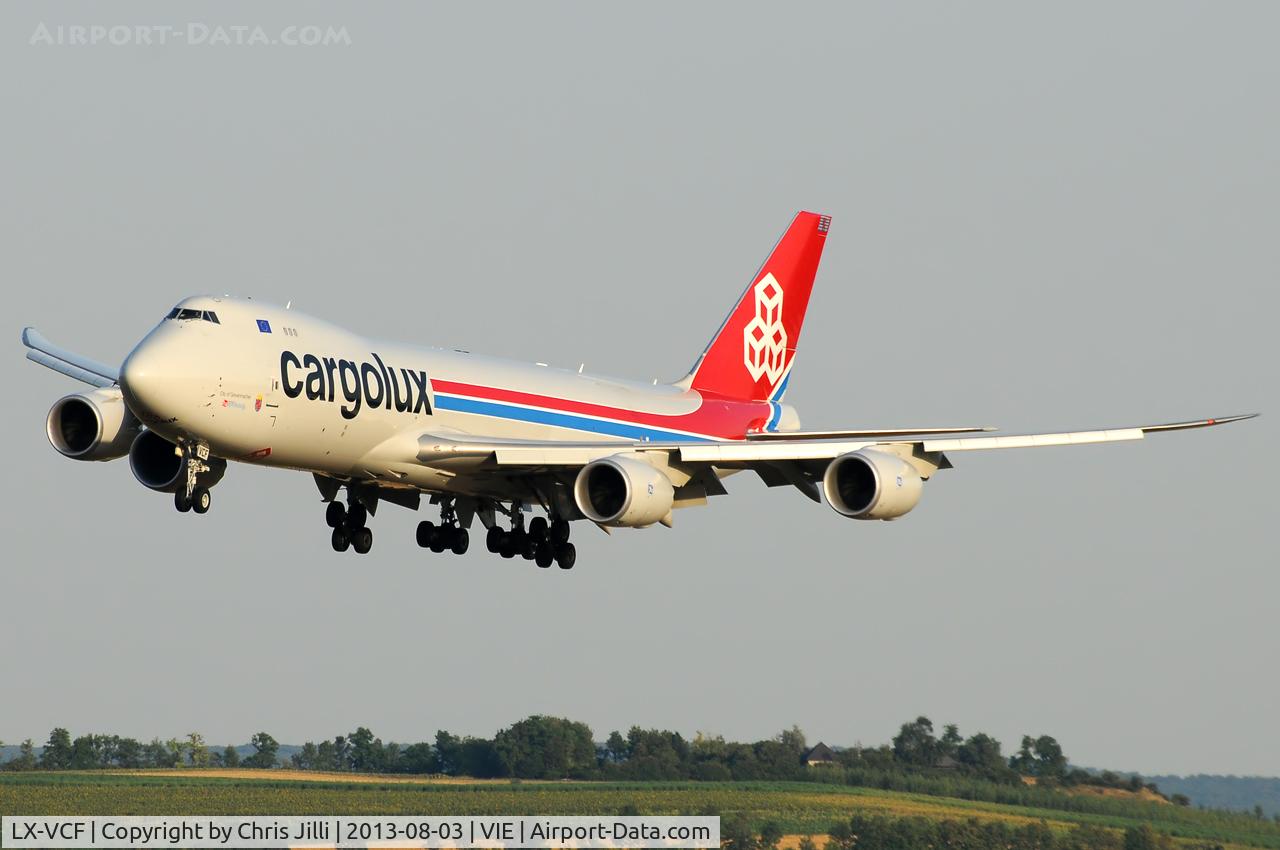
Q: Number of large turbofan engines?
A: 4